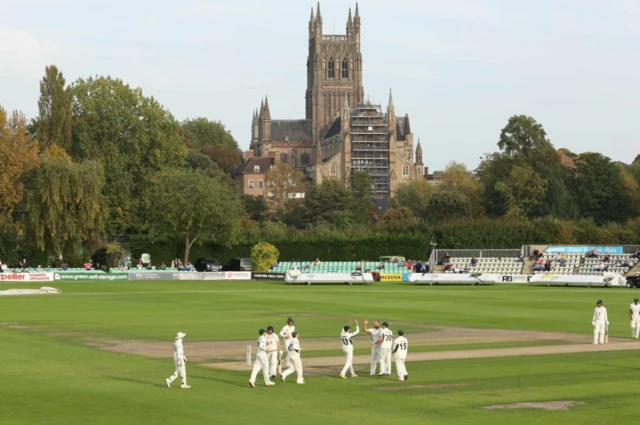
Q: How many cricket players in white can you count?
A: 11